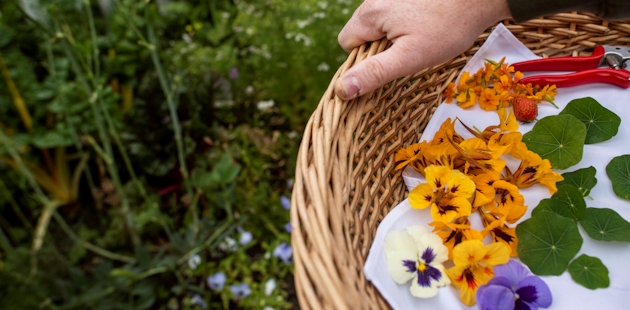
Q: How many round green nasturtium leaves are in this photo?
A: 9